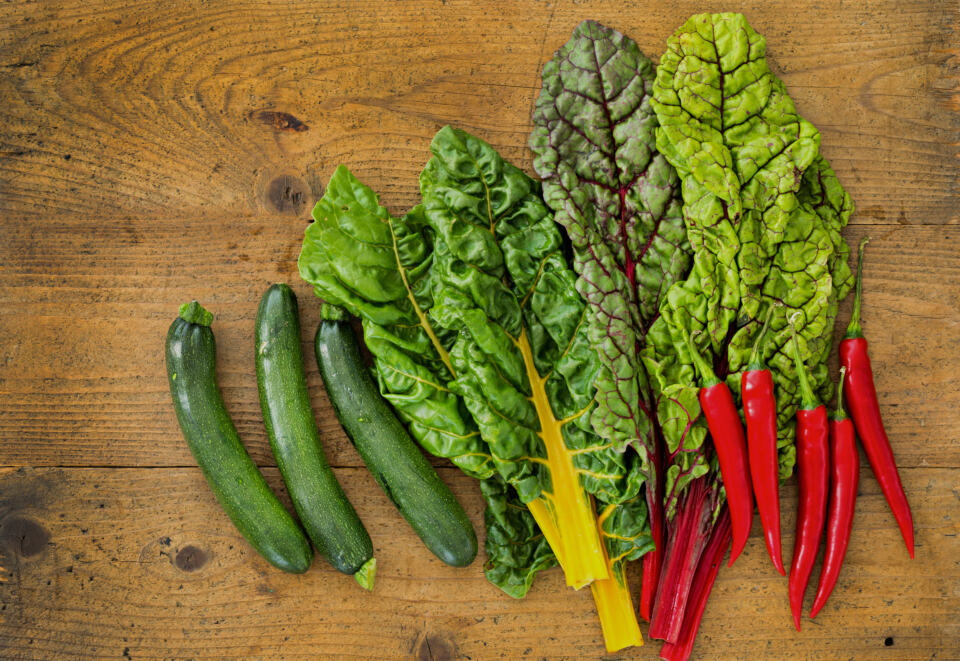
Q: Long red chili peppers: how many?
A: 5